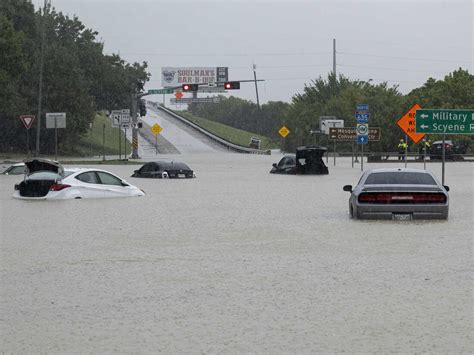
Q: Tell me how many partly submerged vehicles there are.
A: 5